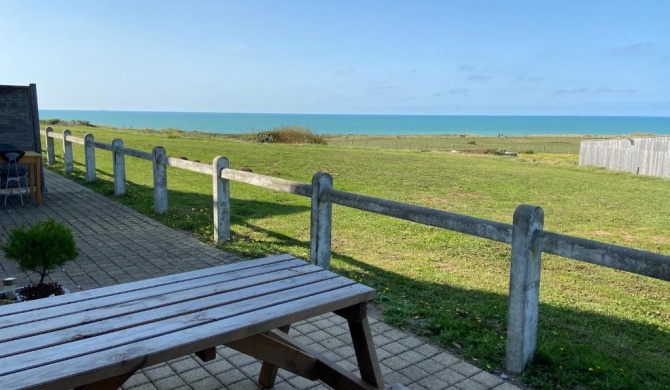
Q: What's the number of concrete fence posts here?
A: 8